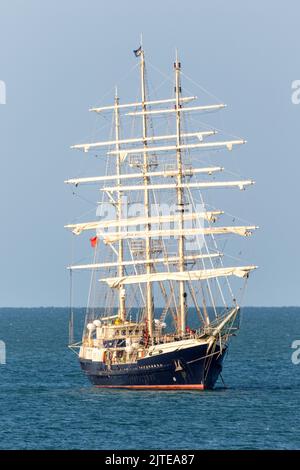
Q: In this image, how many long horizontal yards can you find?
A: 10